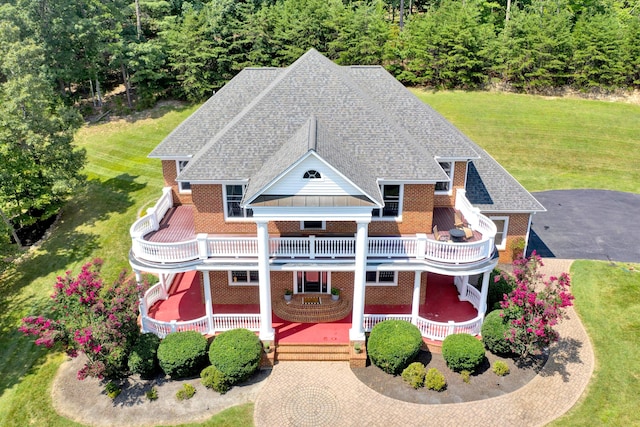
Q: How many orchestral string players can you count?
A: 0